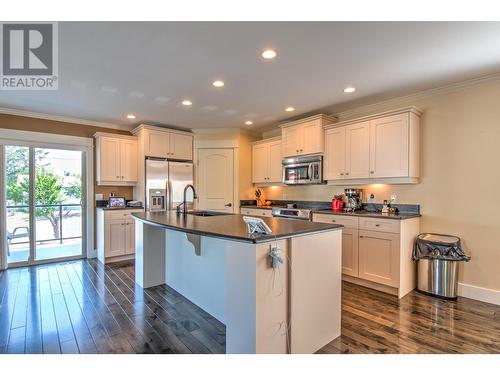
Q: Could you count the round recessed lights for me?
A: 7